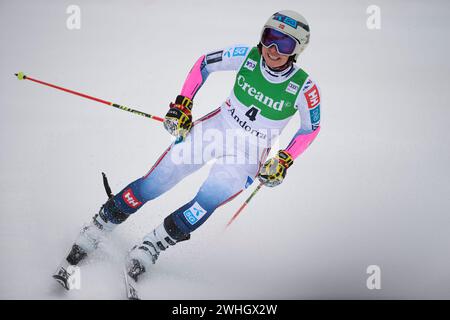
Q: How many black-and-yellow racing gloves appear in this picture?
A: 2